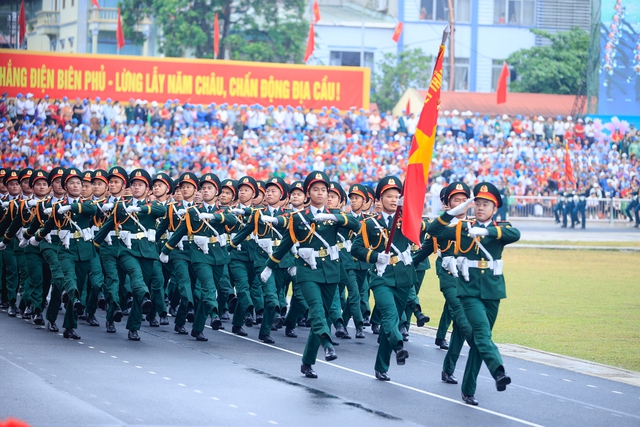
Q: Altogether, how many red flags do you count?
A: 11